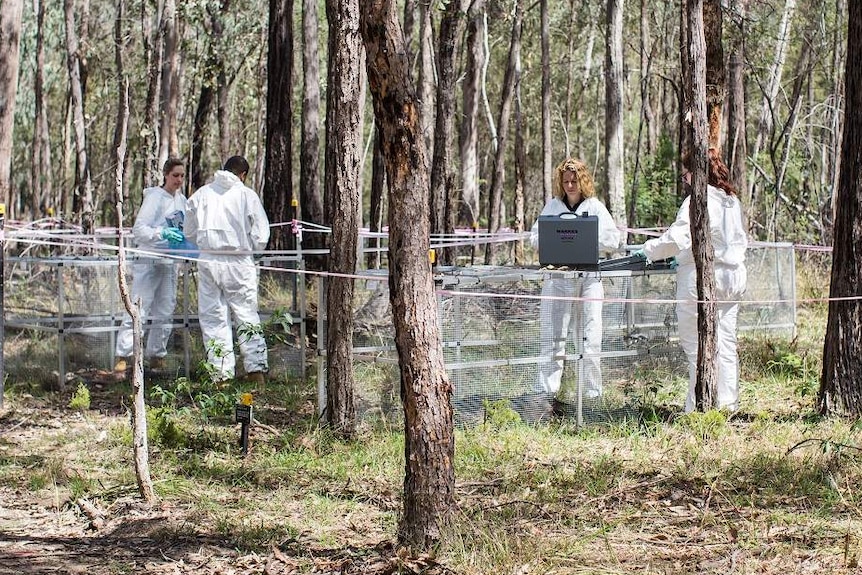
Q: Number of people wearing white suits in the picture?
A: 4